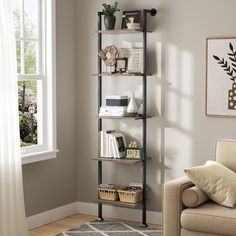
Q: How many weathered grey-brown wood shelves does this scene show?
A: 5